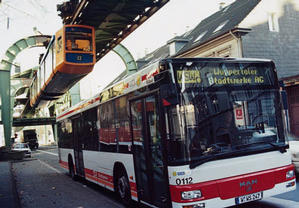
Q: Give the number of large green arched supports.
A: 2